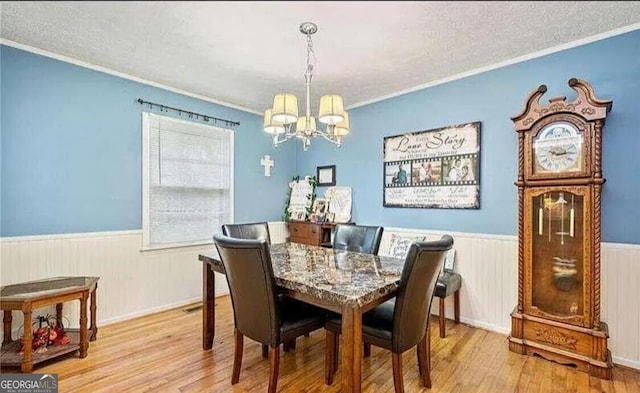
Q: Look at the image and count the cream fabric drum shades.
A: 5